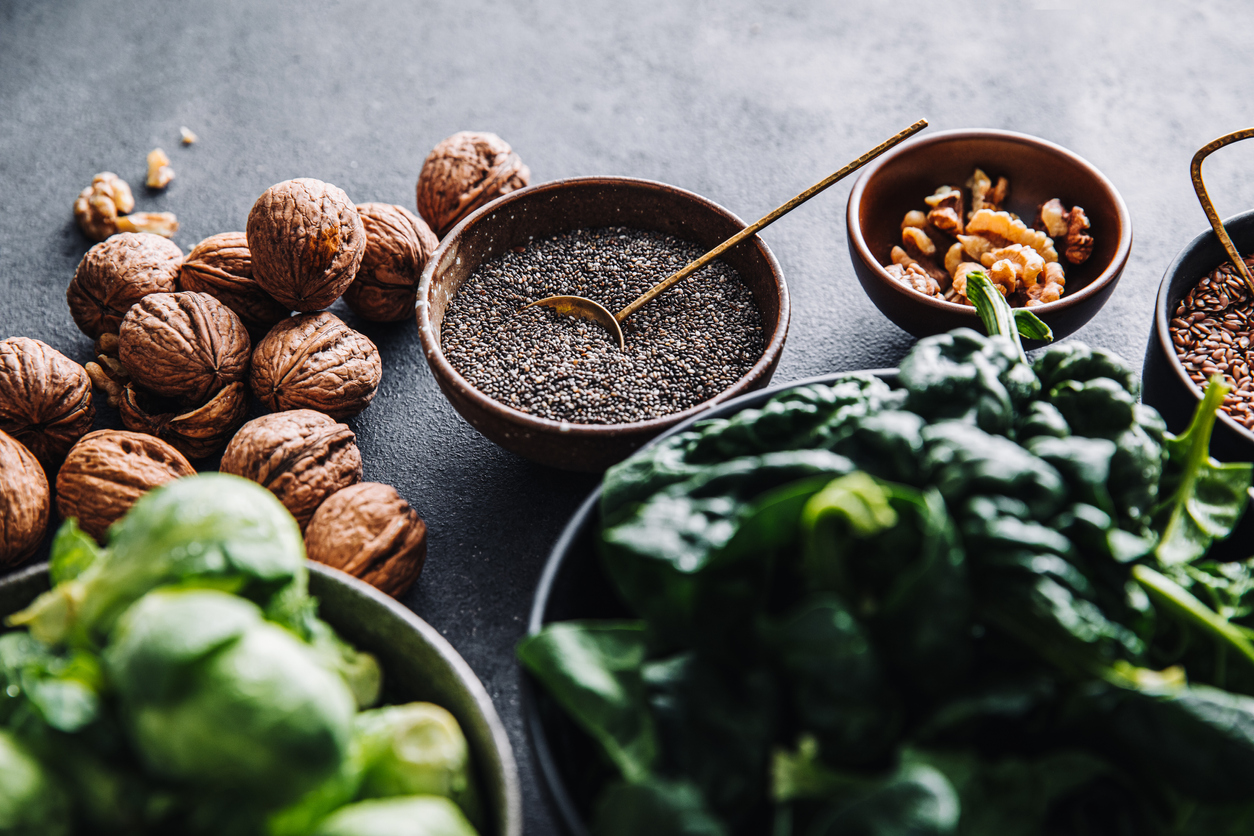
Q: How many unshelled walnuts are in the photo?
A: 12